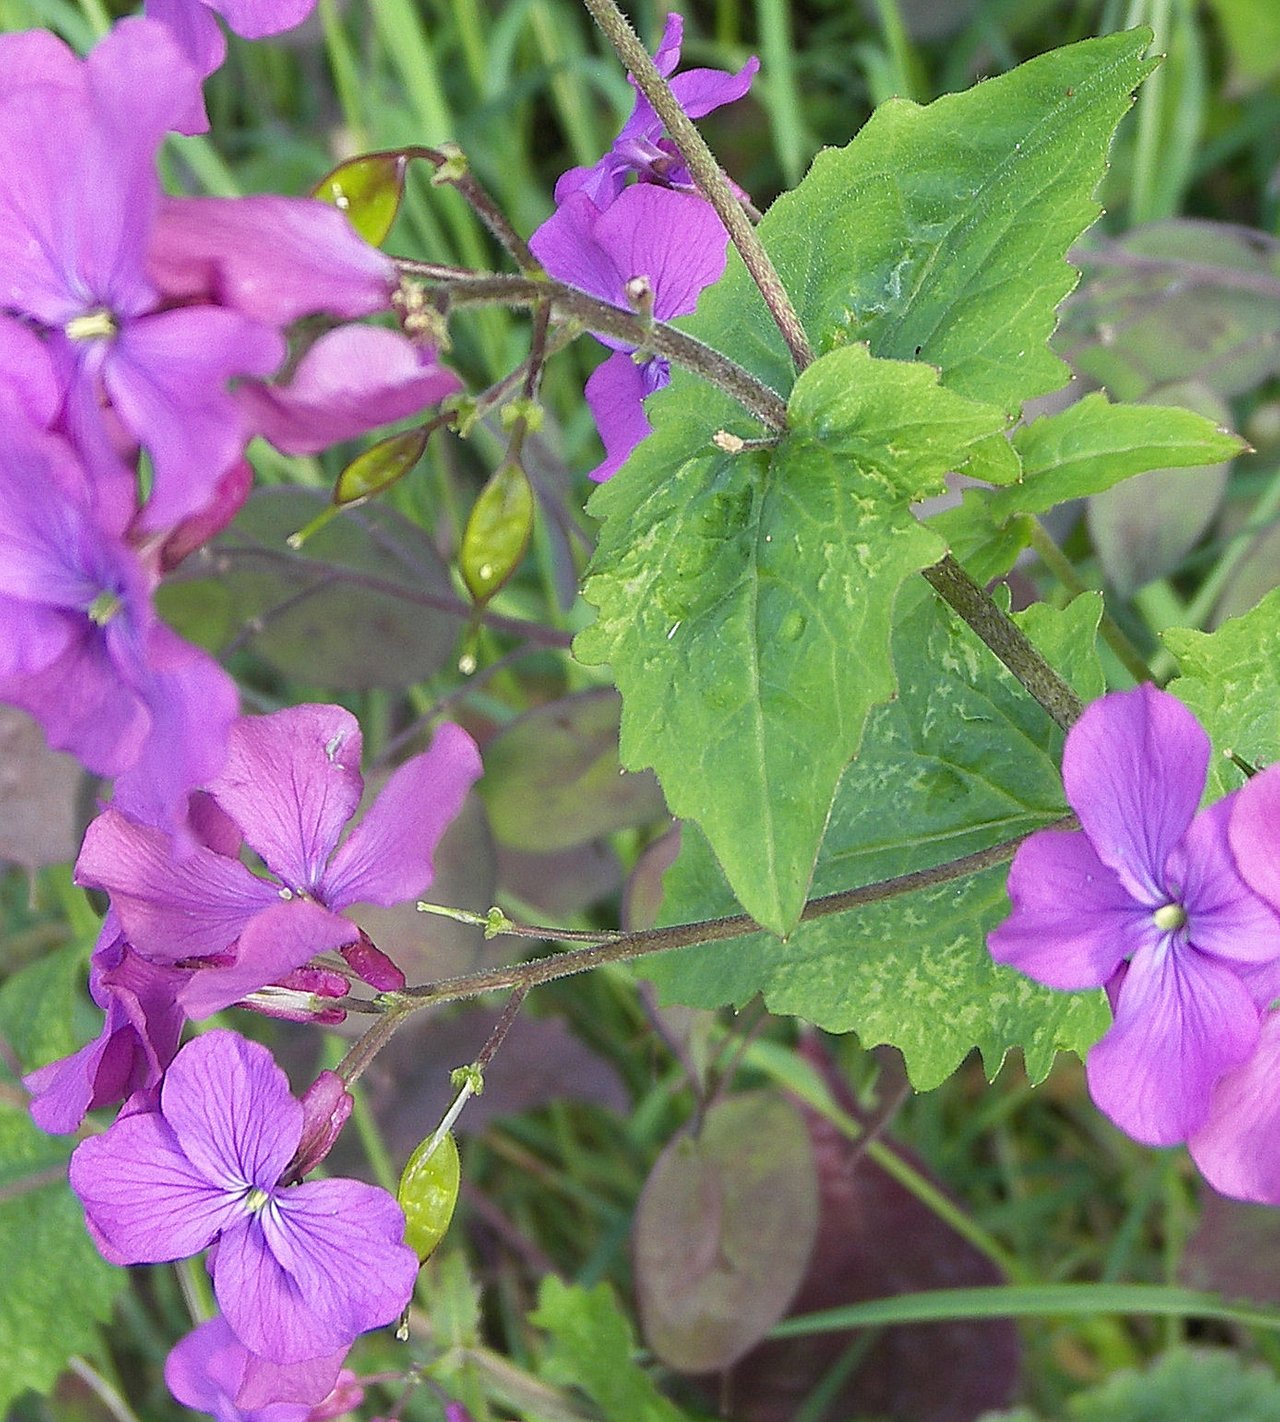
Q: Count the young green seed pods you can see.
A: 4